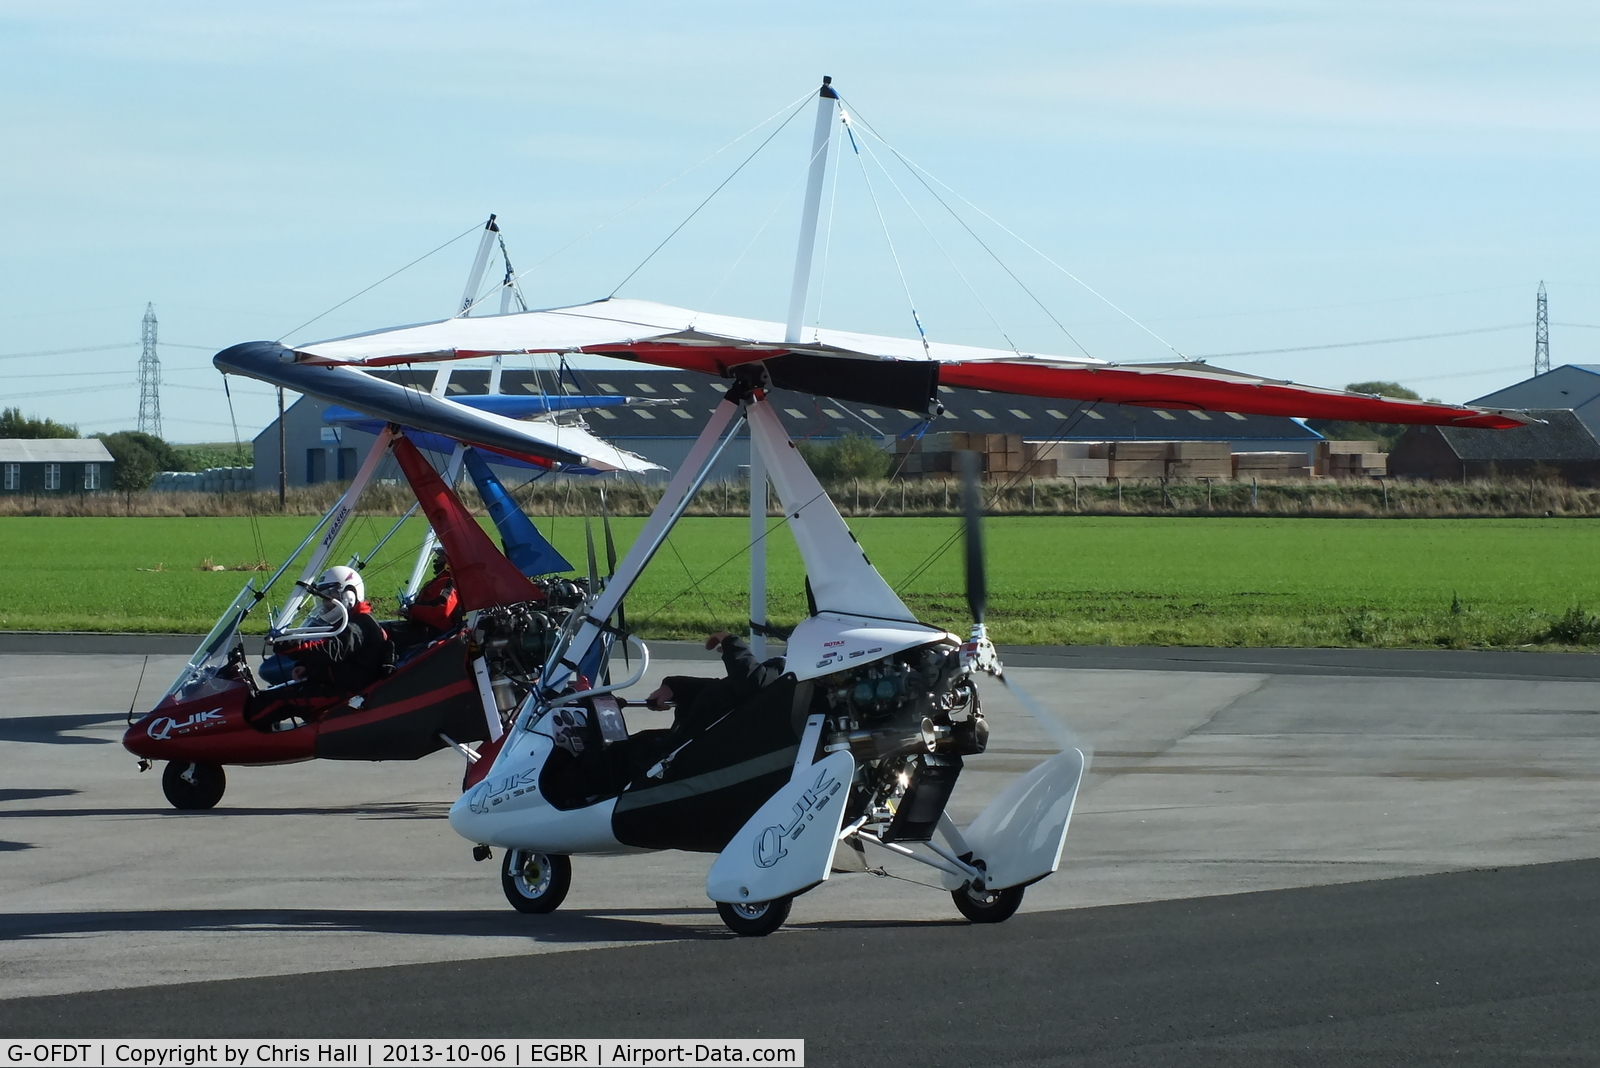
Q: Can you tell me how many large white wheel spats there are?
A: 2